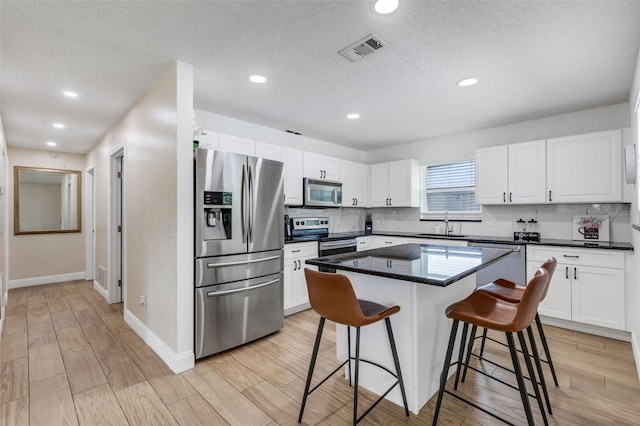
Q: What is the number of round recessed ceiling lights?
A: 7